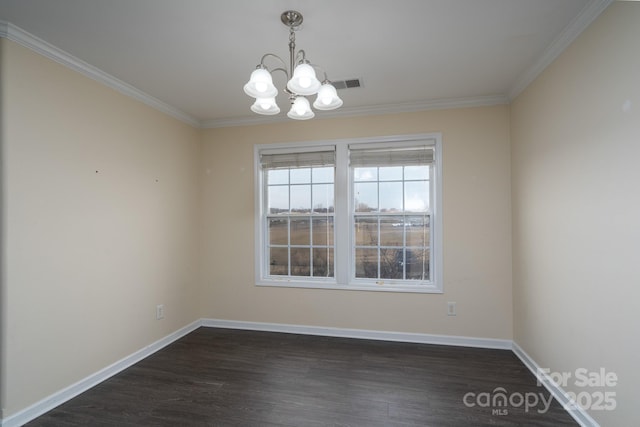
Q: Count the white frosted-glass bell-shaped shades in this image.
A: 5